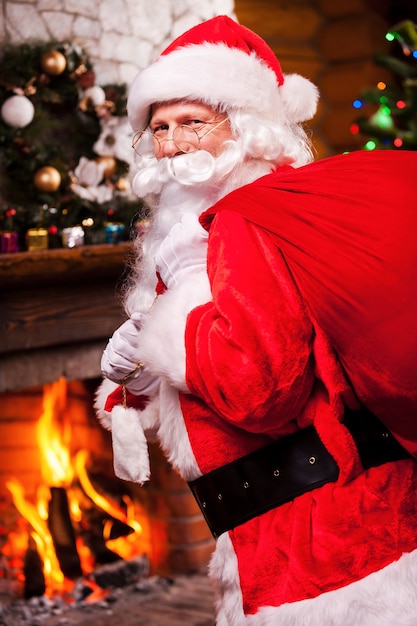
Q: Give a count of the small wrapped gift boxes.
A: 4